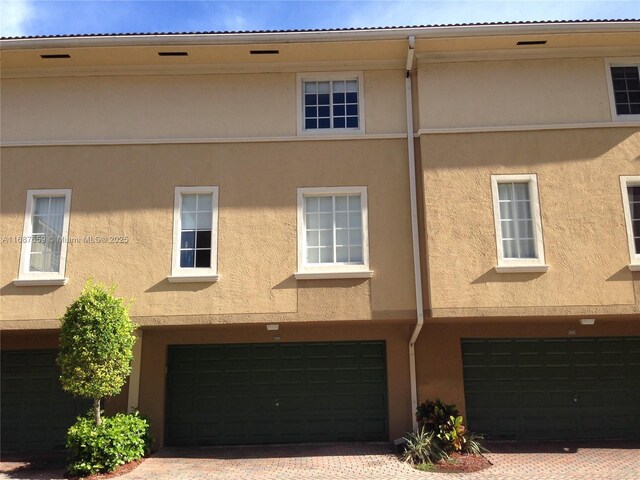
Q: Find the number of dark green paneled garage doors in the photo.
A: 3